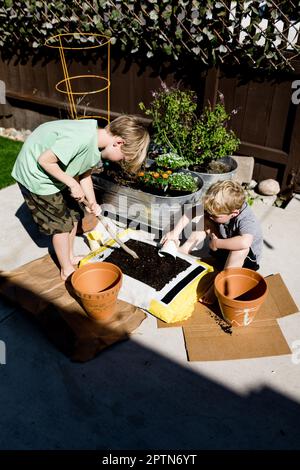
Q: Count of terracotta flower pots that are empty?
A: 2